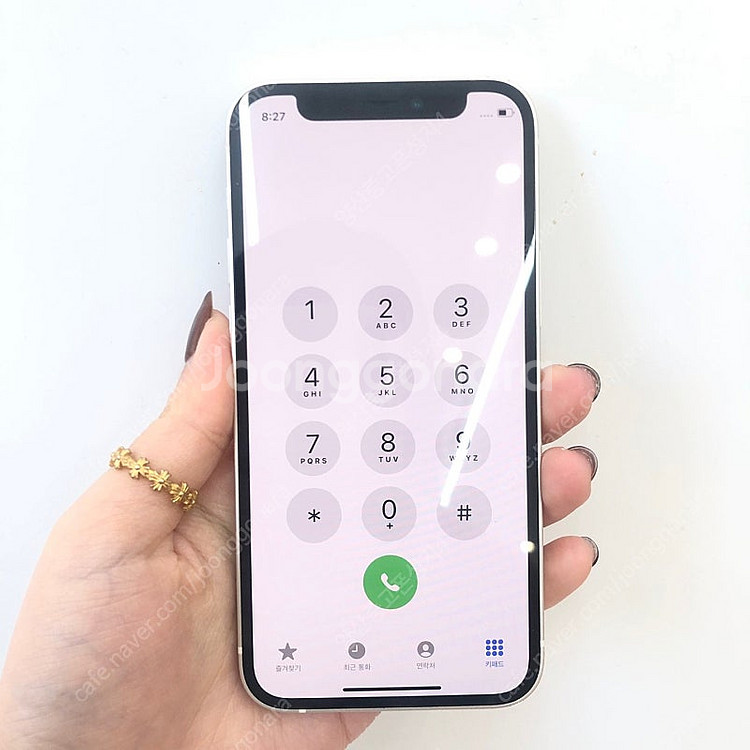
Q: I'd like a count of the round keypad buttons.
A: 12